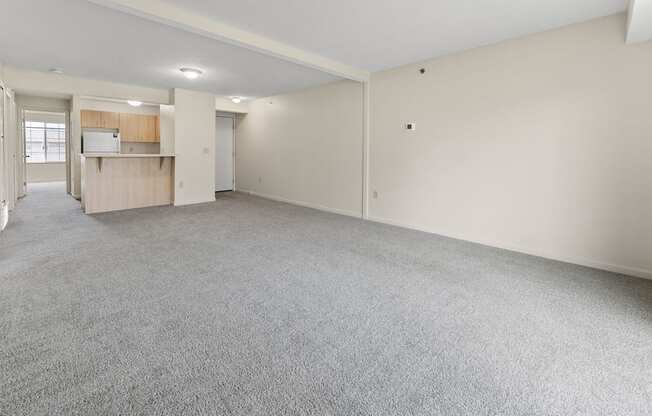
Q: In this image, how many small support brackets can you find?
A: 2